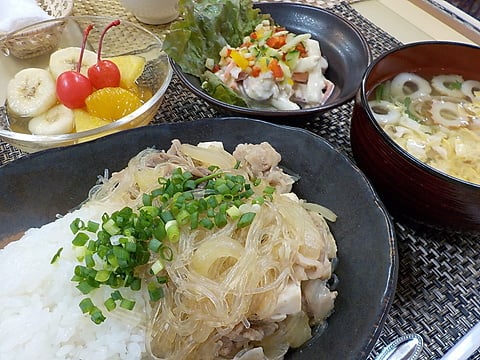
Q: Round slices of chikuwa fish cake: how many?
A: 5